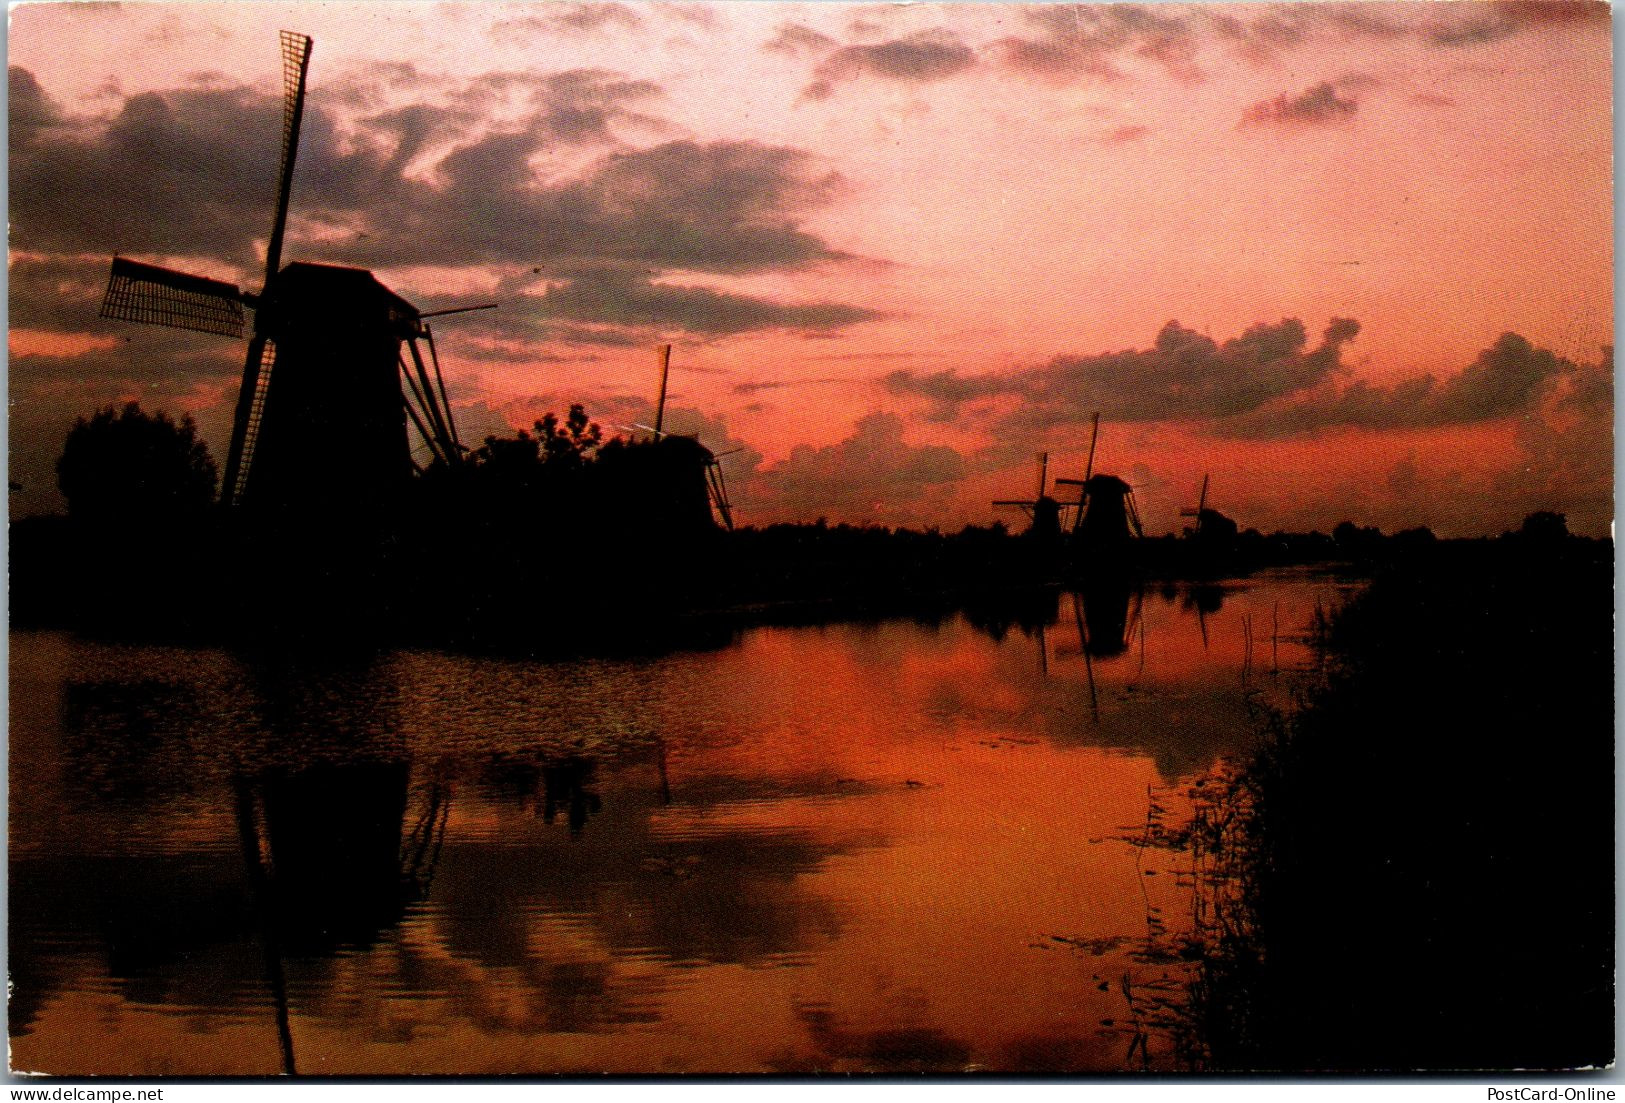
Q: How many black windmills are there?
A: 5